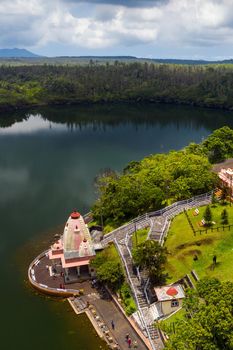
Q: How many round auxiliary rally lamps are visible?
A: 0